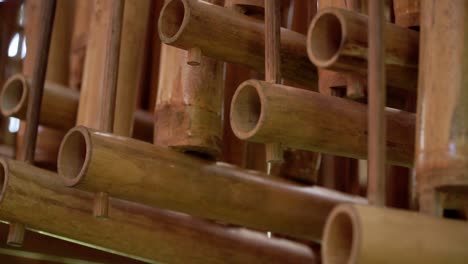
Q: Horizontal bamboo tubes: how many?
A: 7